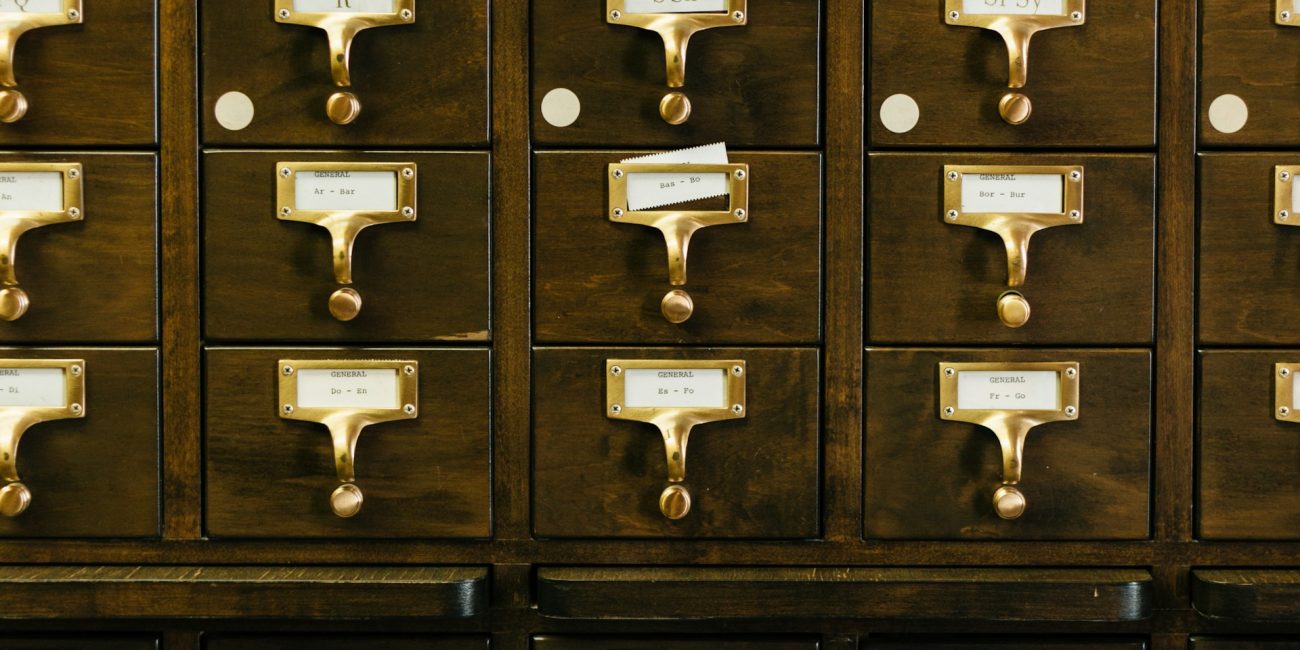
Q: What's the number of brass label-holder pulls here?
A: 15